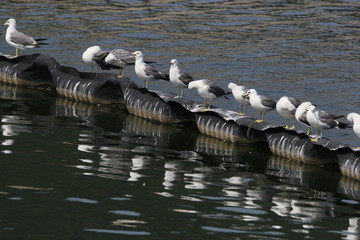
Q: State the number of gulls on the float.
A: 12